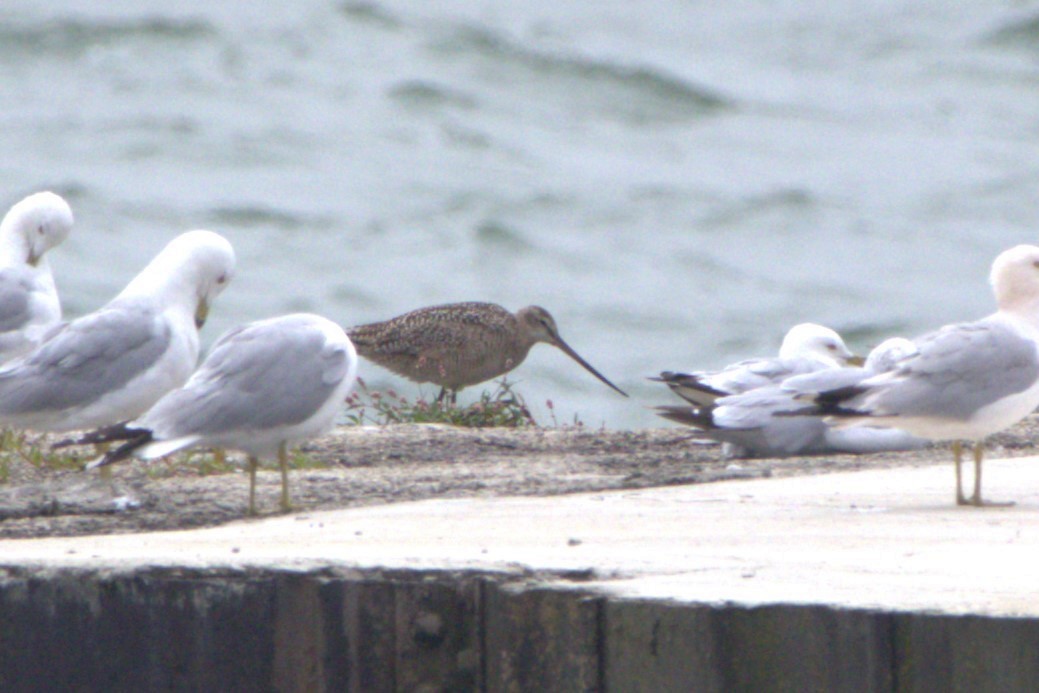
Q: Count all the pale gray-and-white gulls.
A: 6